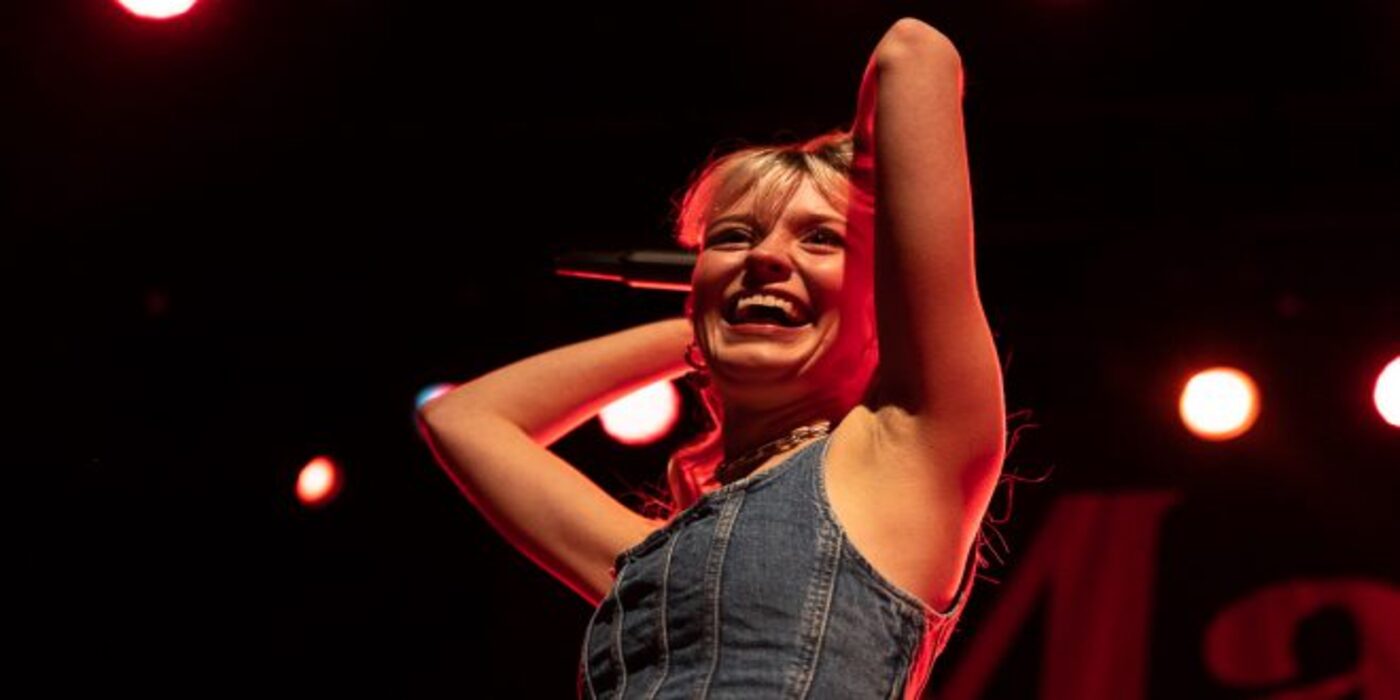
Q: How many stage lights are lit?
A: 6